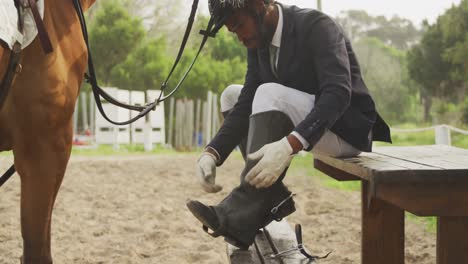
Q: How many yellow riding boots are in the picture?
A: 0